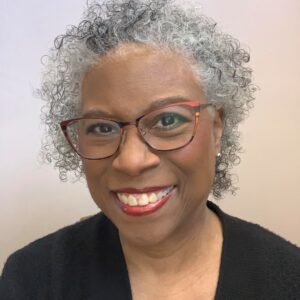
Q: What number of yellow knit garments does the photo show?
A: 0